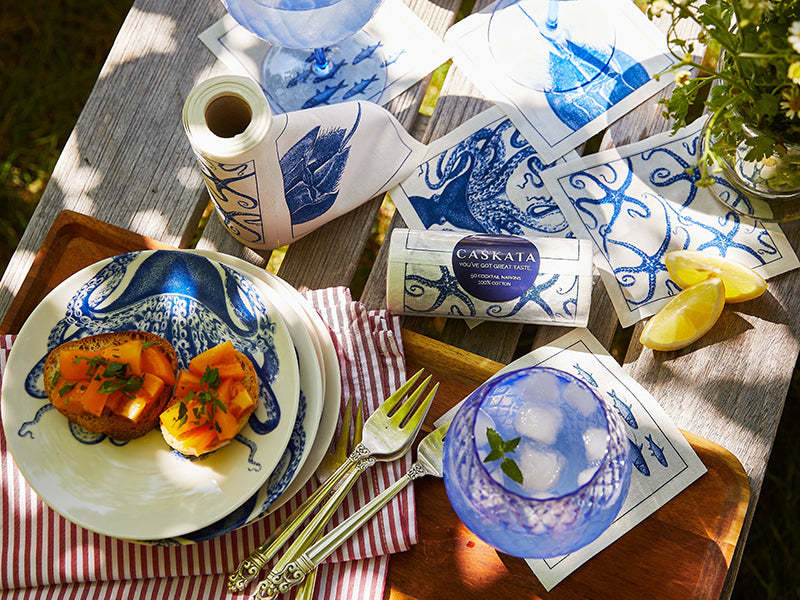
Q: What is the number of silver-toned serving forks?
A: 4